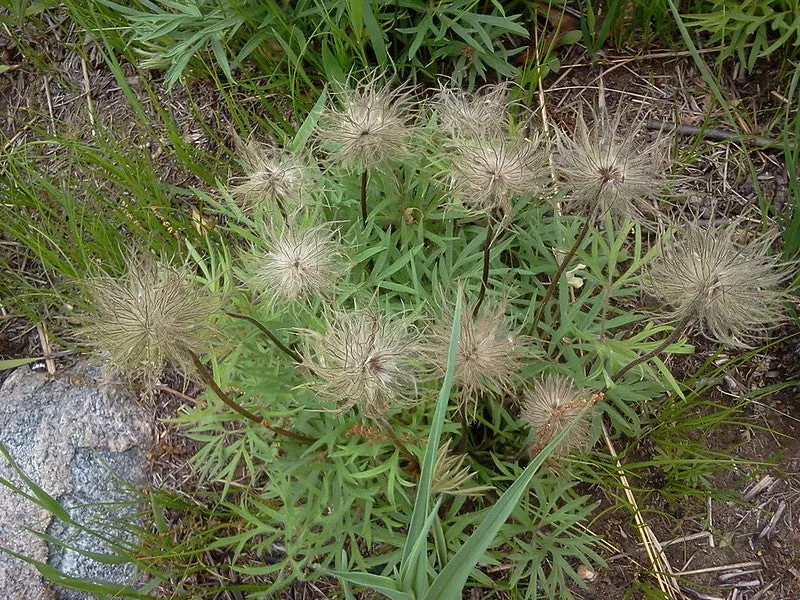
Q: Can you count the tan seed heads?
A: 11